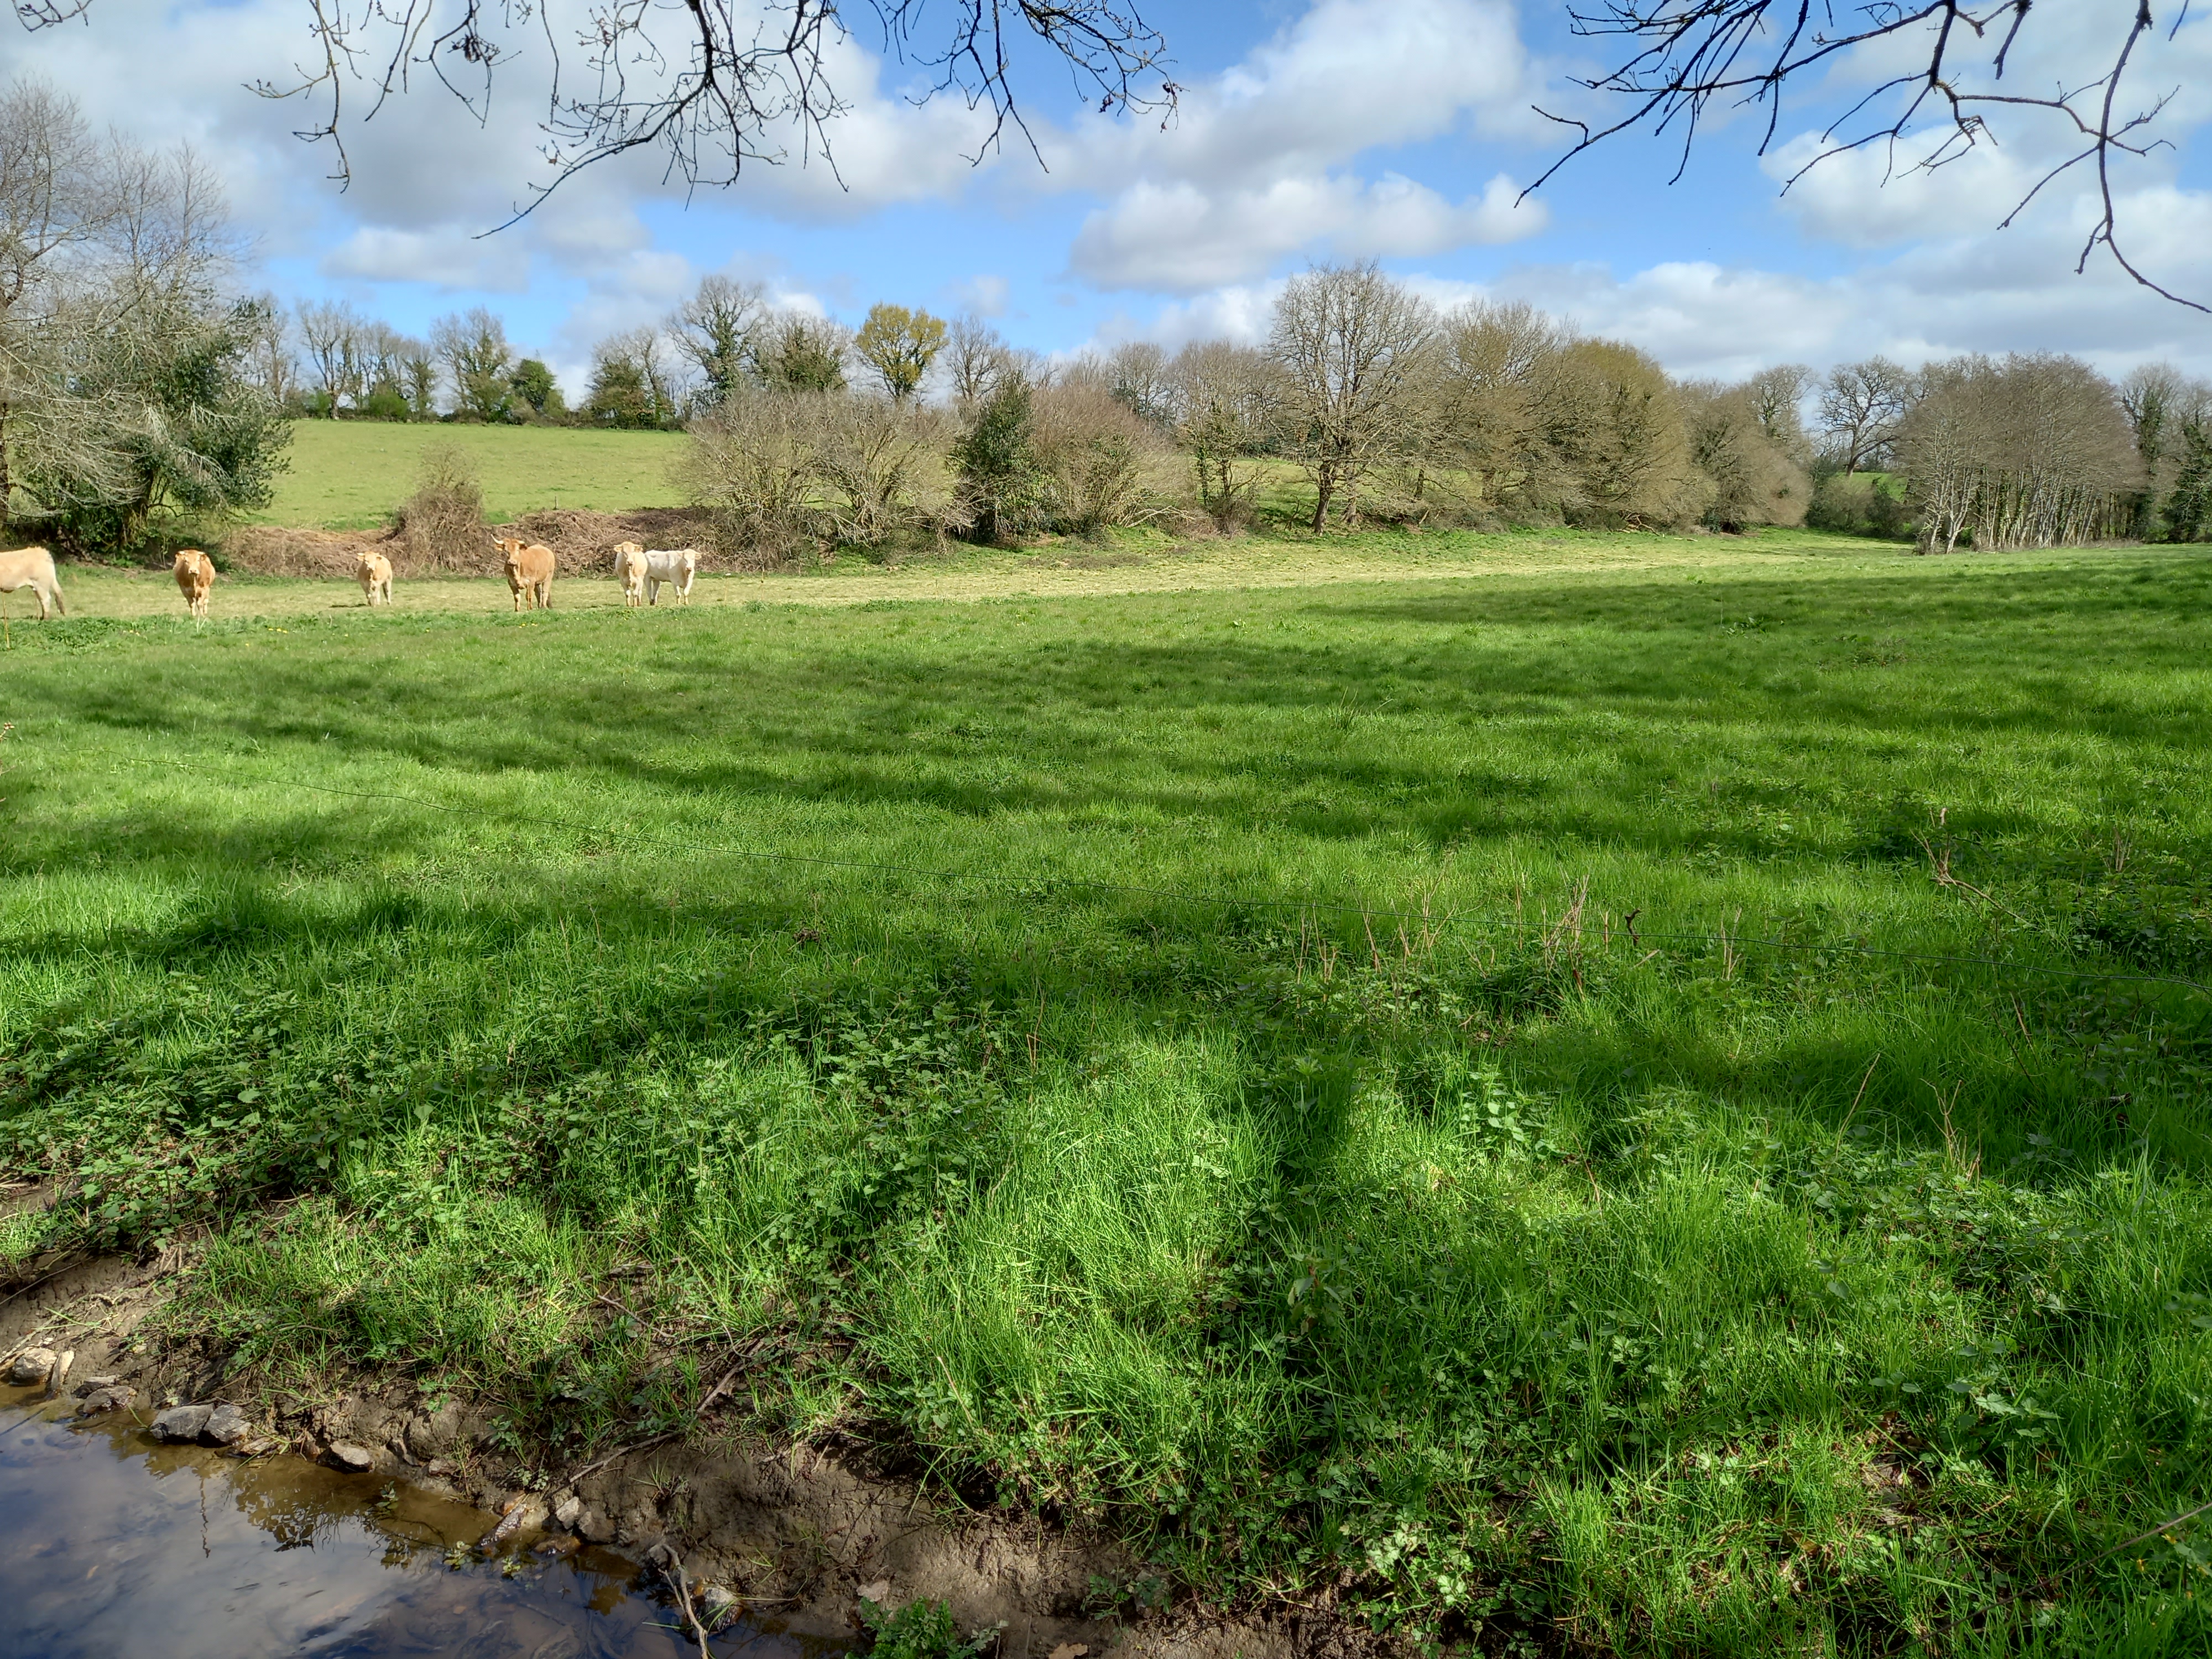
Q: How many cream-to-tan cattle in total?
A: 6